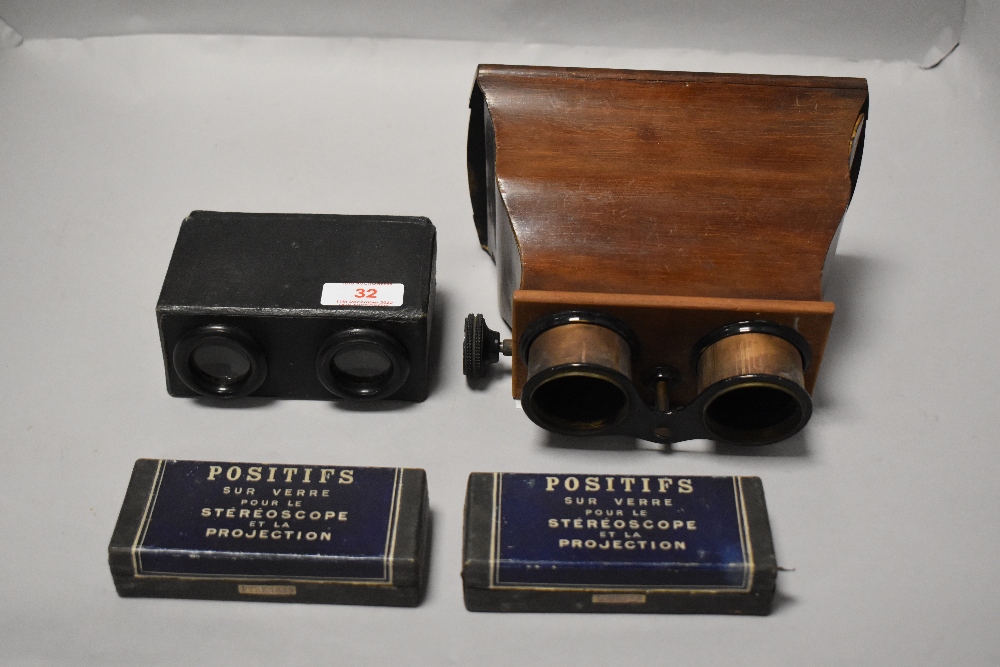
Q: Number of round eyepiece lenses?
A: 4